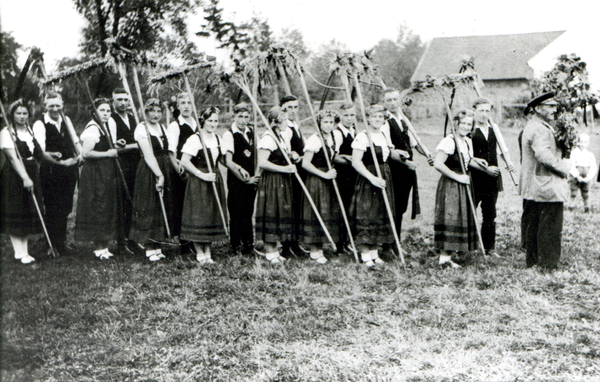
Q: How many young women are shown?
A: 8